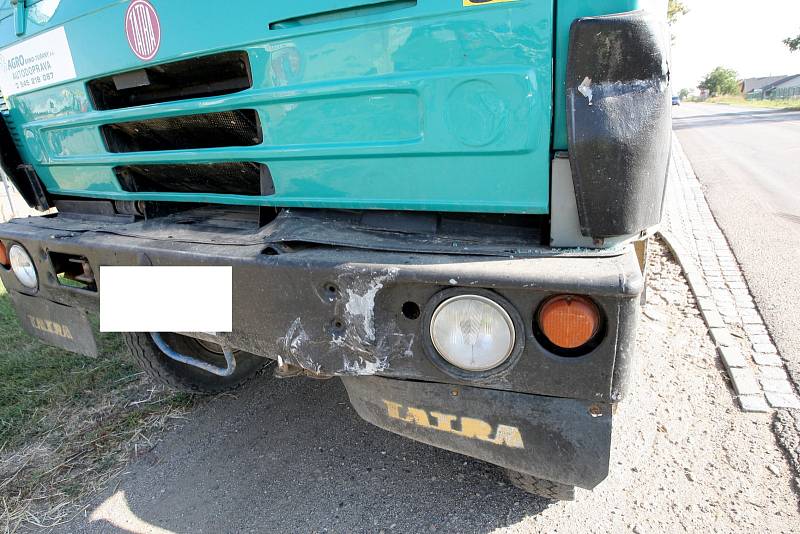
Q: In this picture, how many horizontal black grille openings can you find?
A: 3